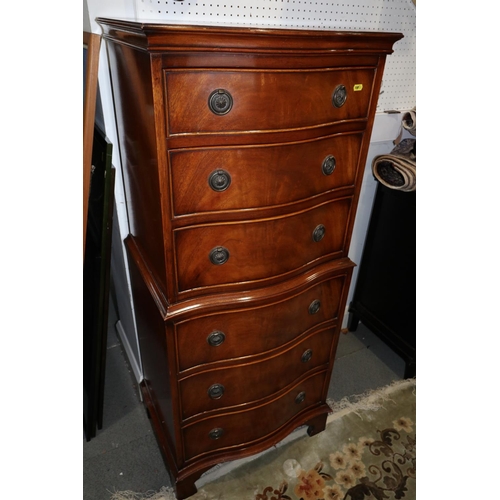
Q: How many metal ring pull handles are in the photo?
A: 12